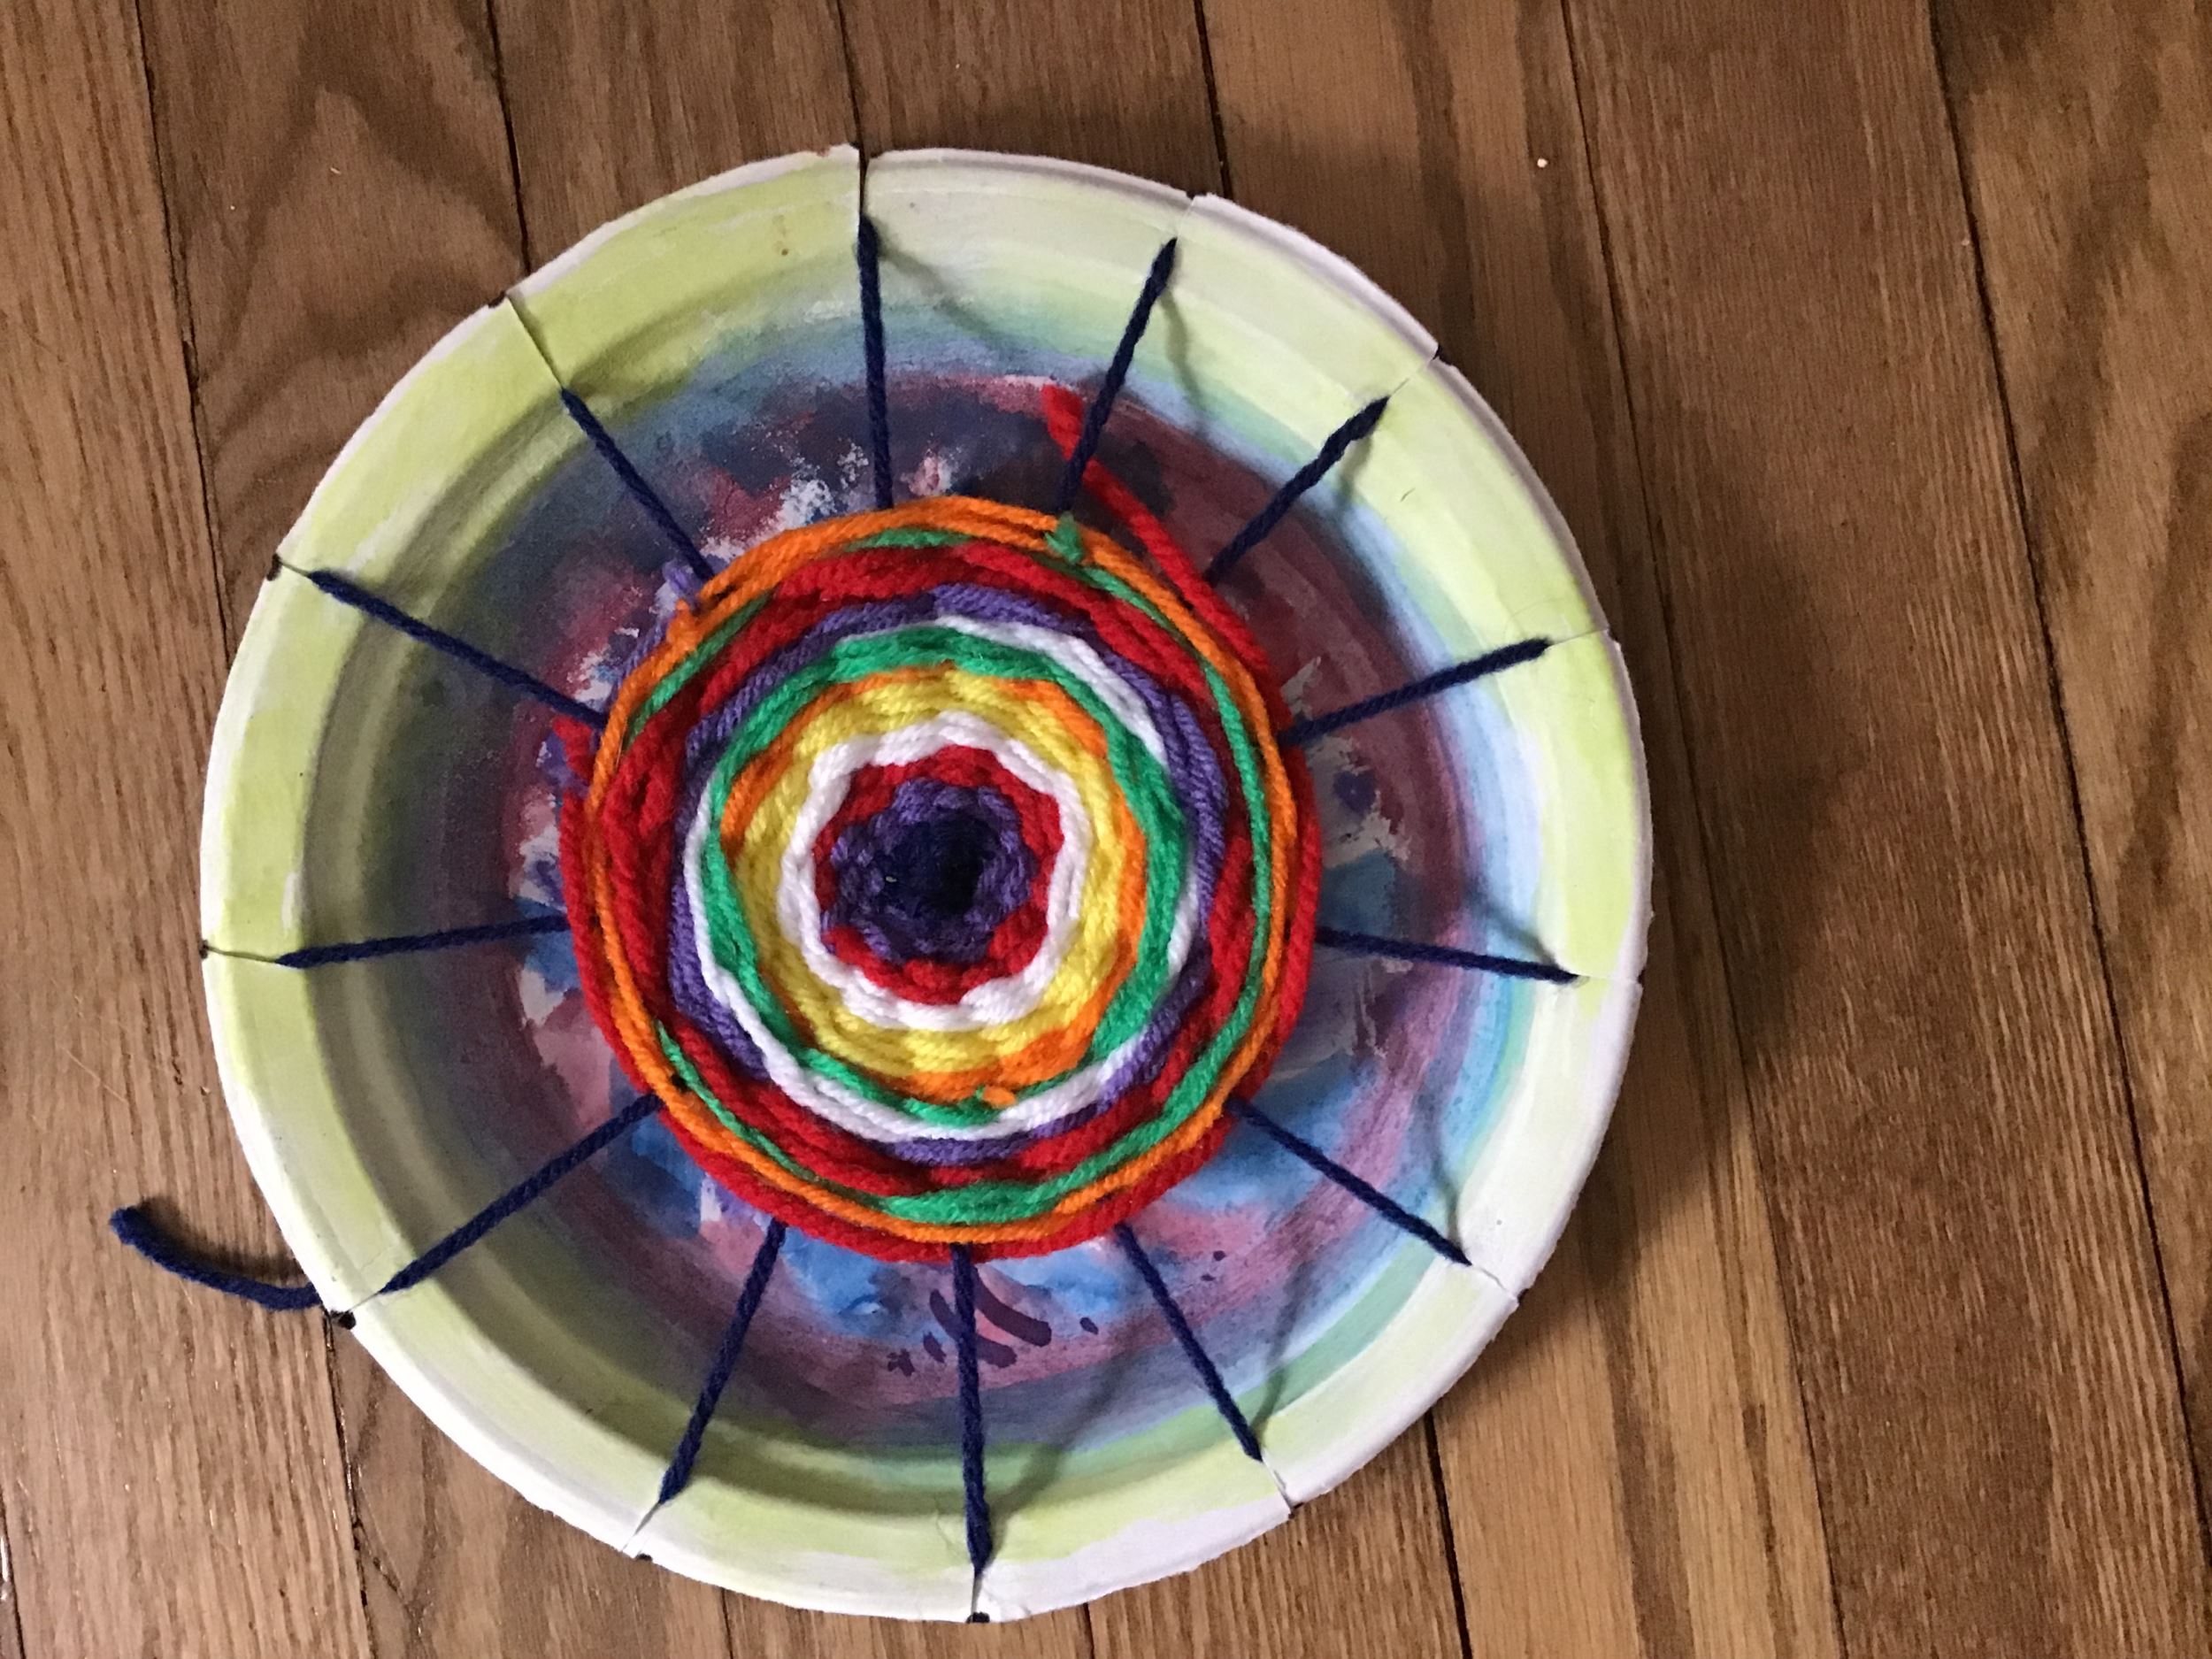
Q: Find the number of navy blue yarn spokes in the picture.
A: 13